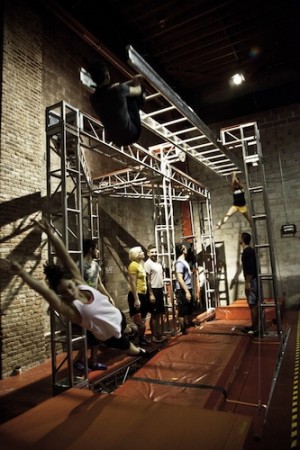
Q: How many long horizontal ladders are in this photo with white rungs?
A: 1